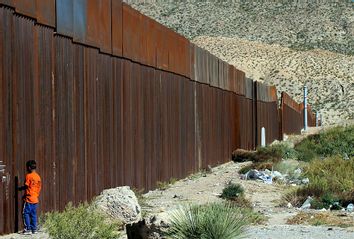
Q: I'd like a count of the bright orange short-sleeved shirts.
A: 1